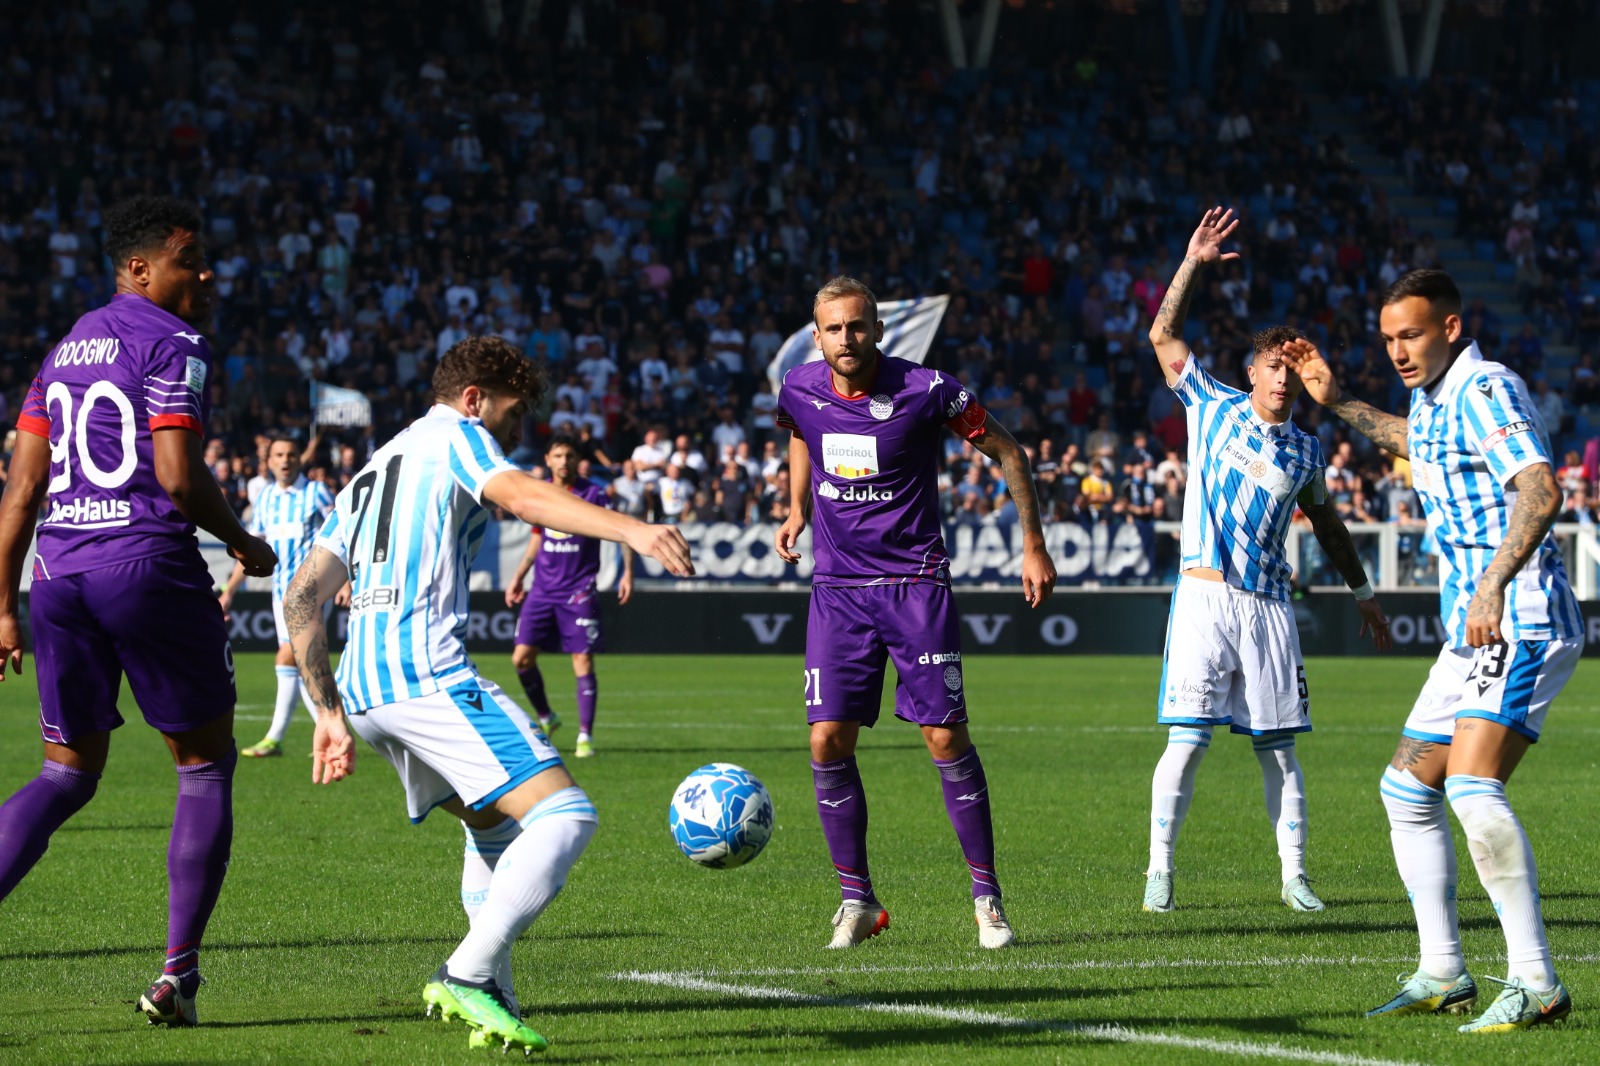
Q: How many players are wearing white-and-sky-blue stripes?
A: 4